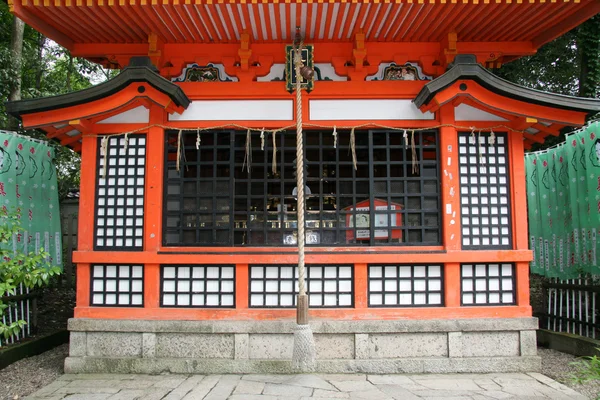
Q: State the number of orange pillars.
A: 4